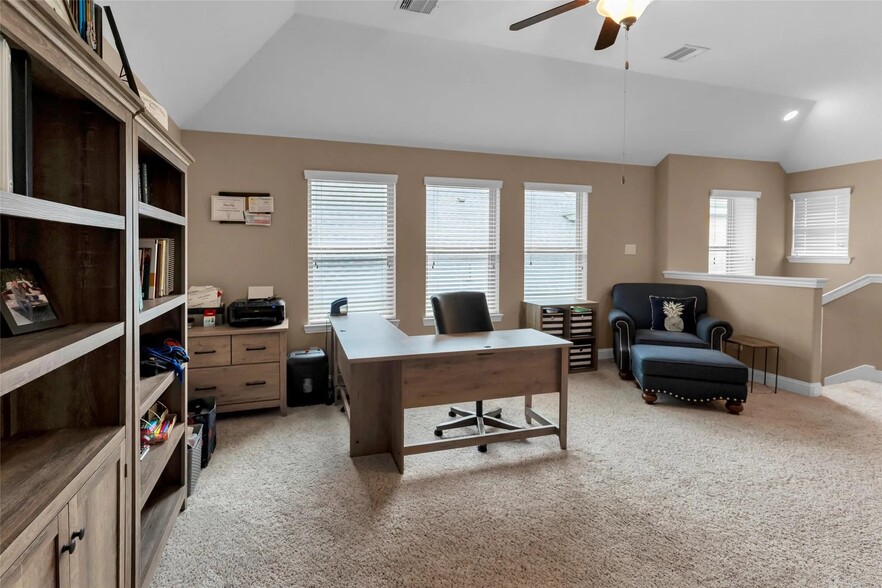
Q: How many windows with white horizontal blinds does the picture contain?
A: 5